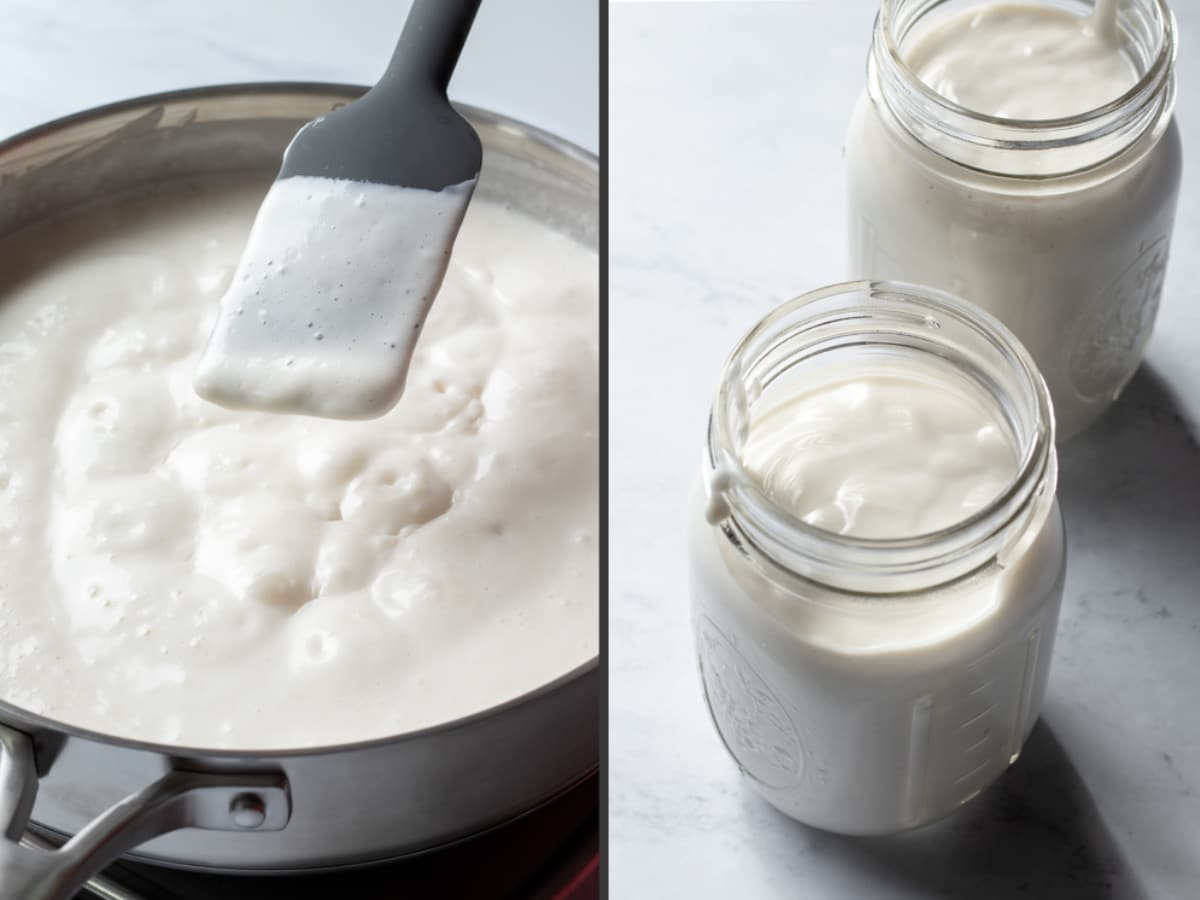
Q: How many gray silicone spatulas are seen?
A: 1